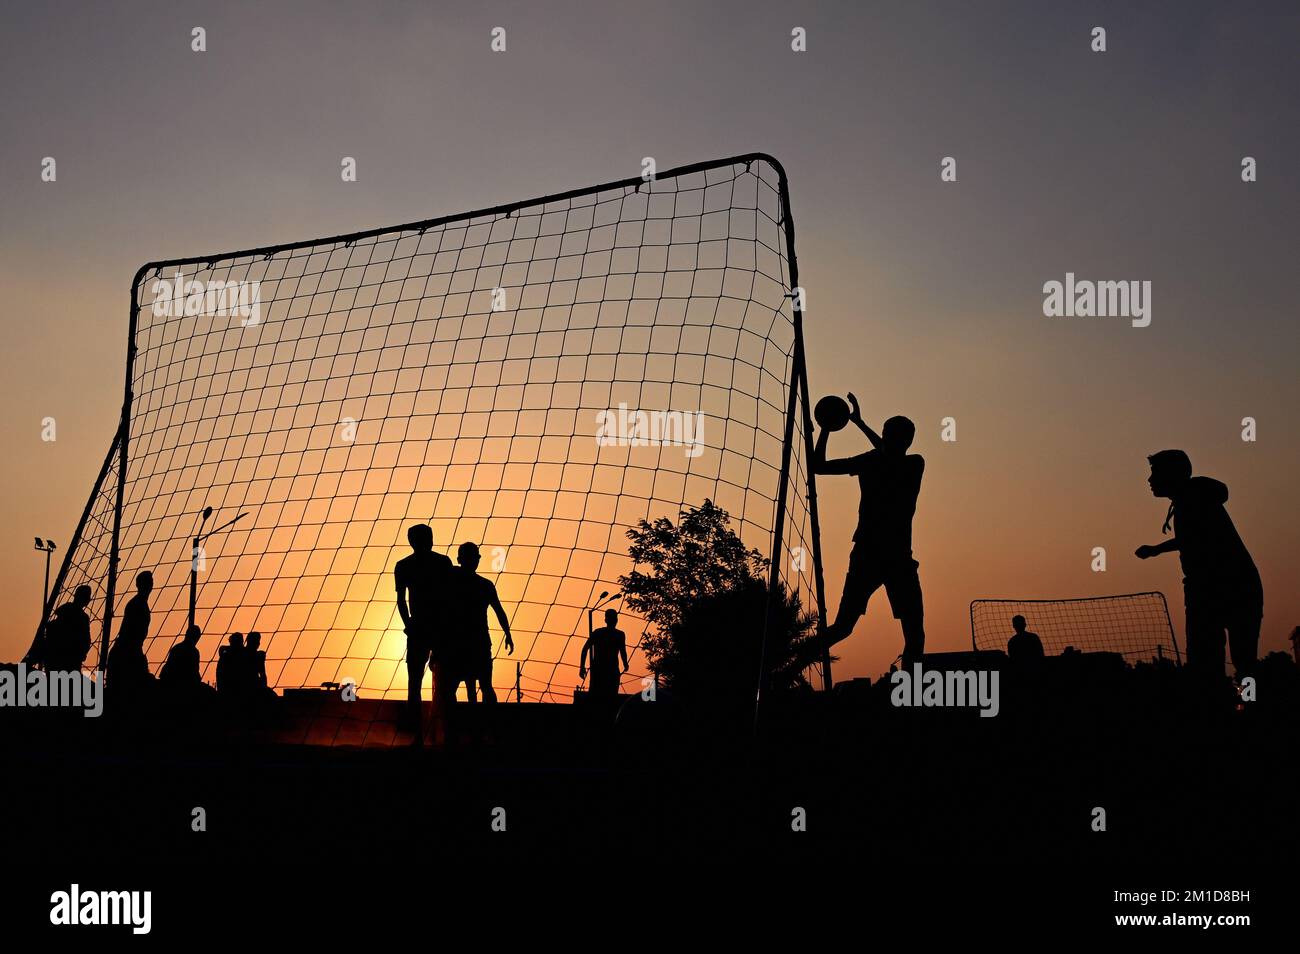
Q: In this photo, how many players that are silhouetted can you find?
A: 11